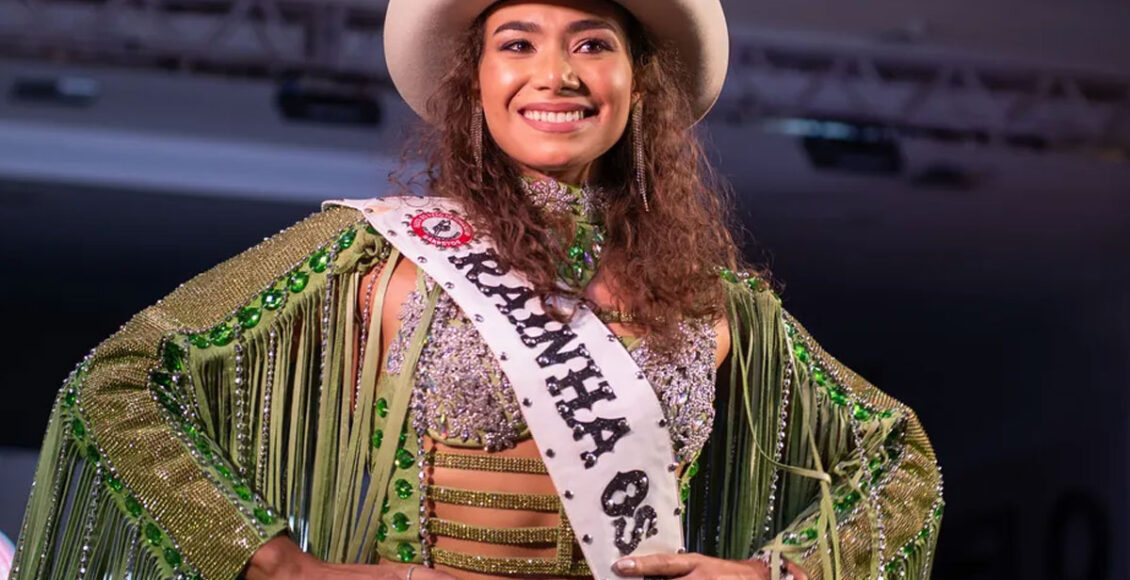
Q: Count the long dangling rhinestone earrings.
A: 2